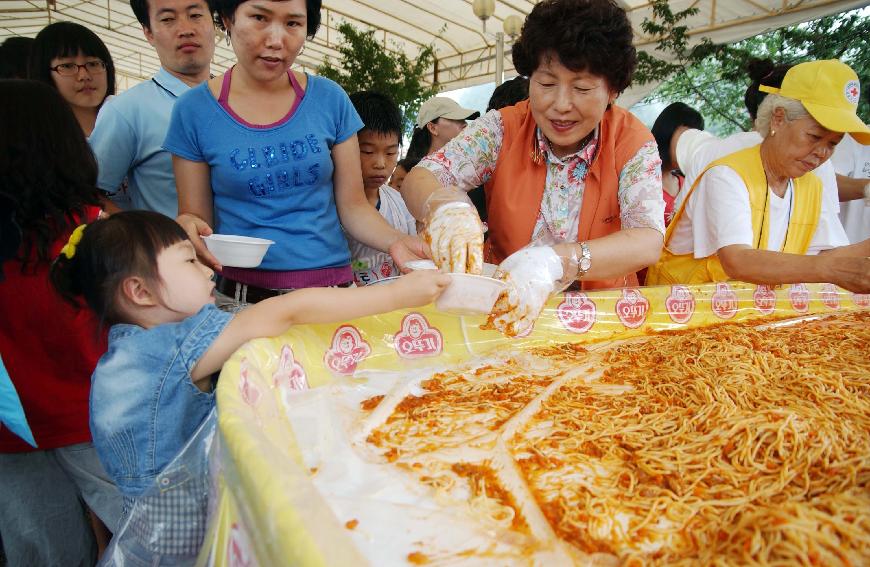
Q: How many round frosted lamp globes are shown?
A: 2